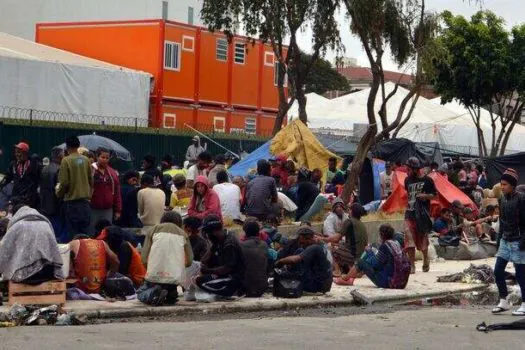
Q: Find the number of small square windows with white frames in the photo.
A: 4